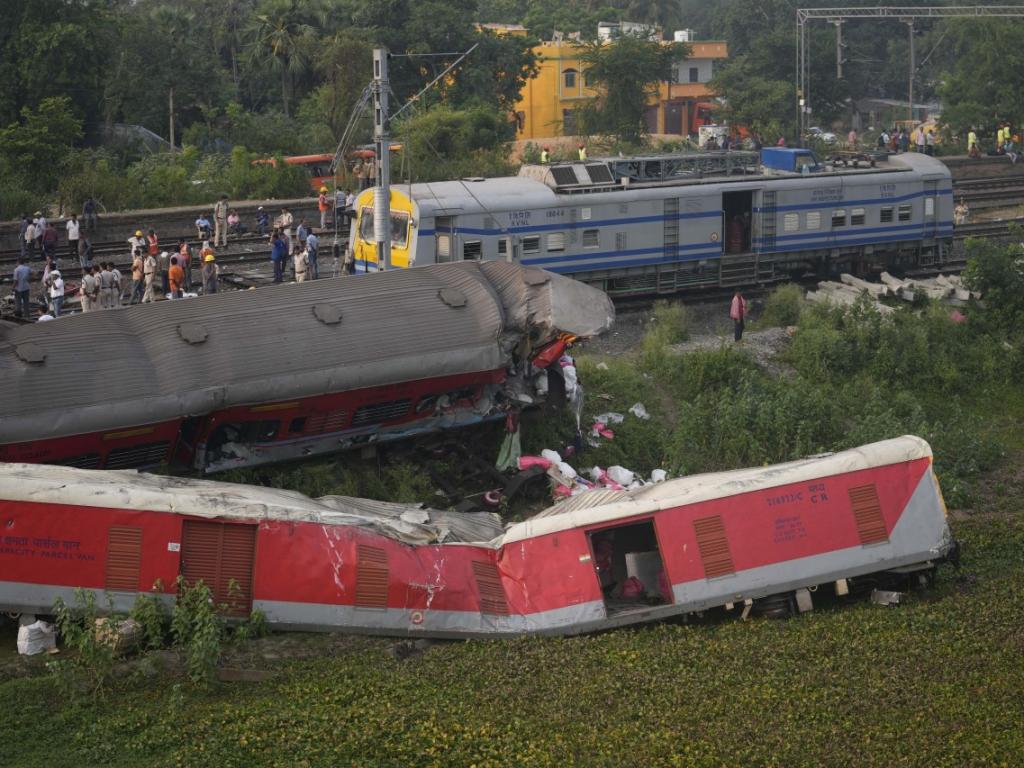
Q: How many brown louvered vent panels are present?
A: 5